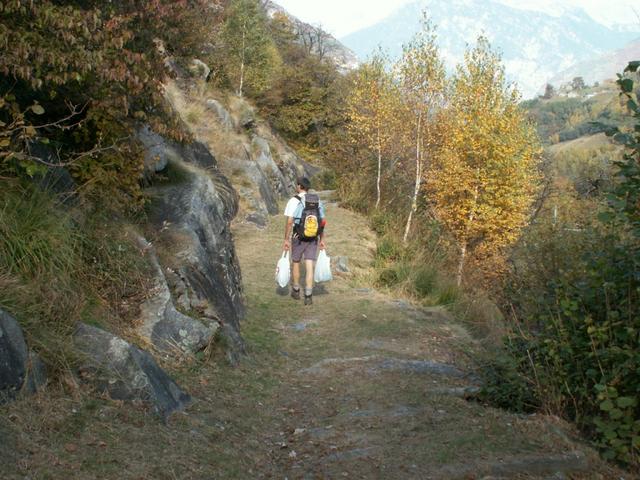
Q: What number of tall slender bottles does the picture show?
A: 0